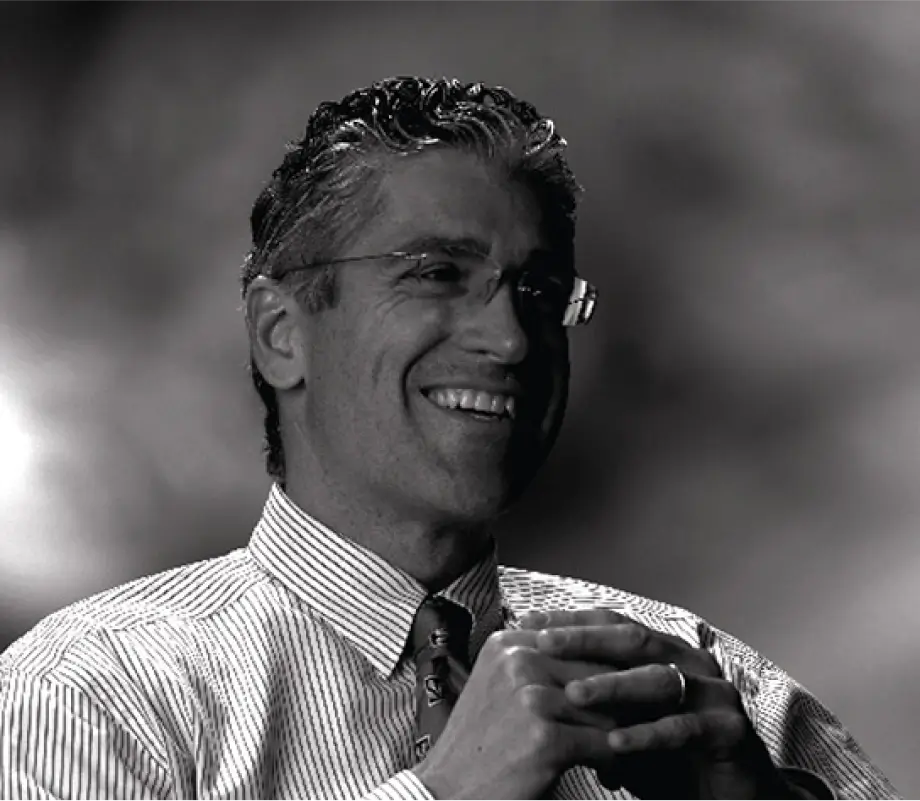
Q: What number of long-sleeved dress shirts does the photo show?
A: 1